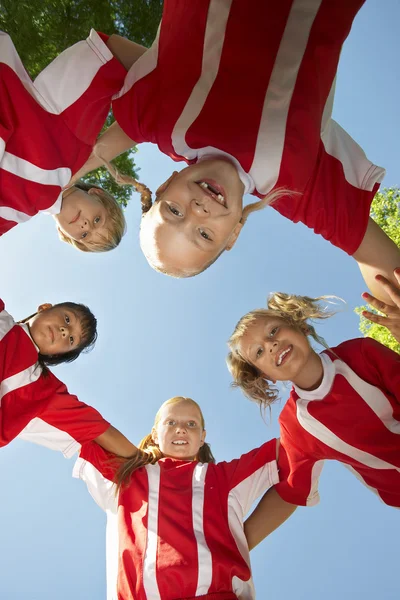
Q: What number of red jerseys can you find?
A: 5